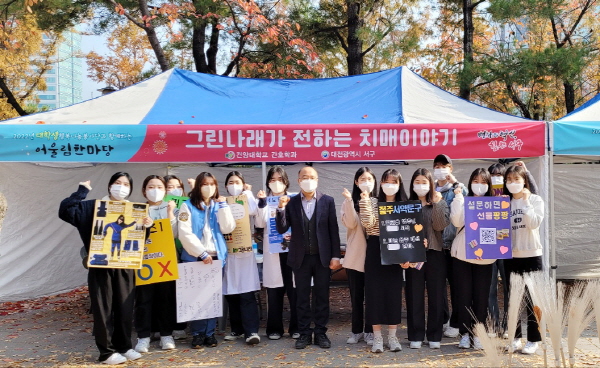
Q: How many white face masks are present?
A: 14